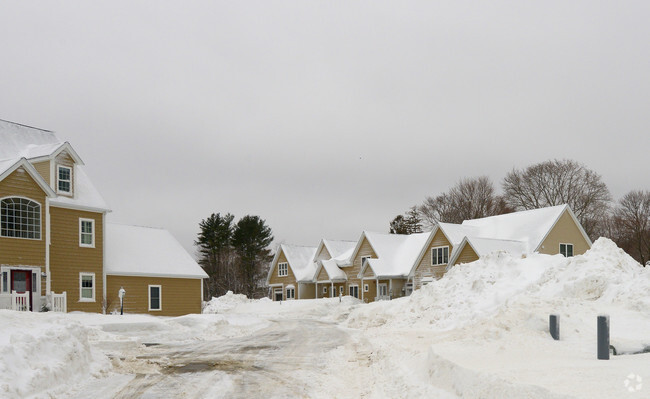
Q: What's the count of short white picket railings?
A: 2